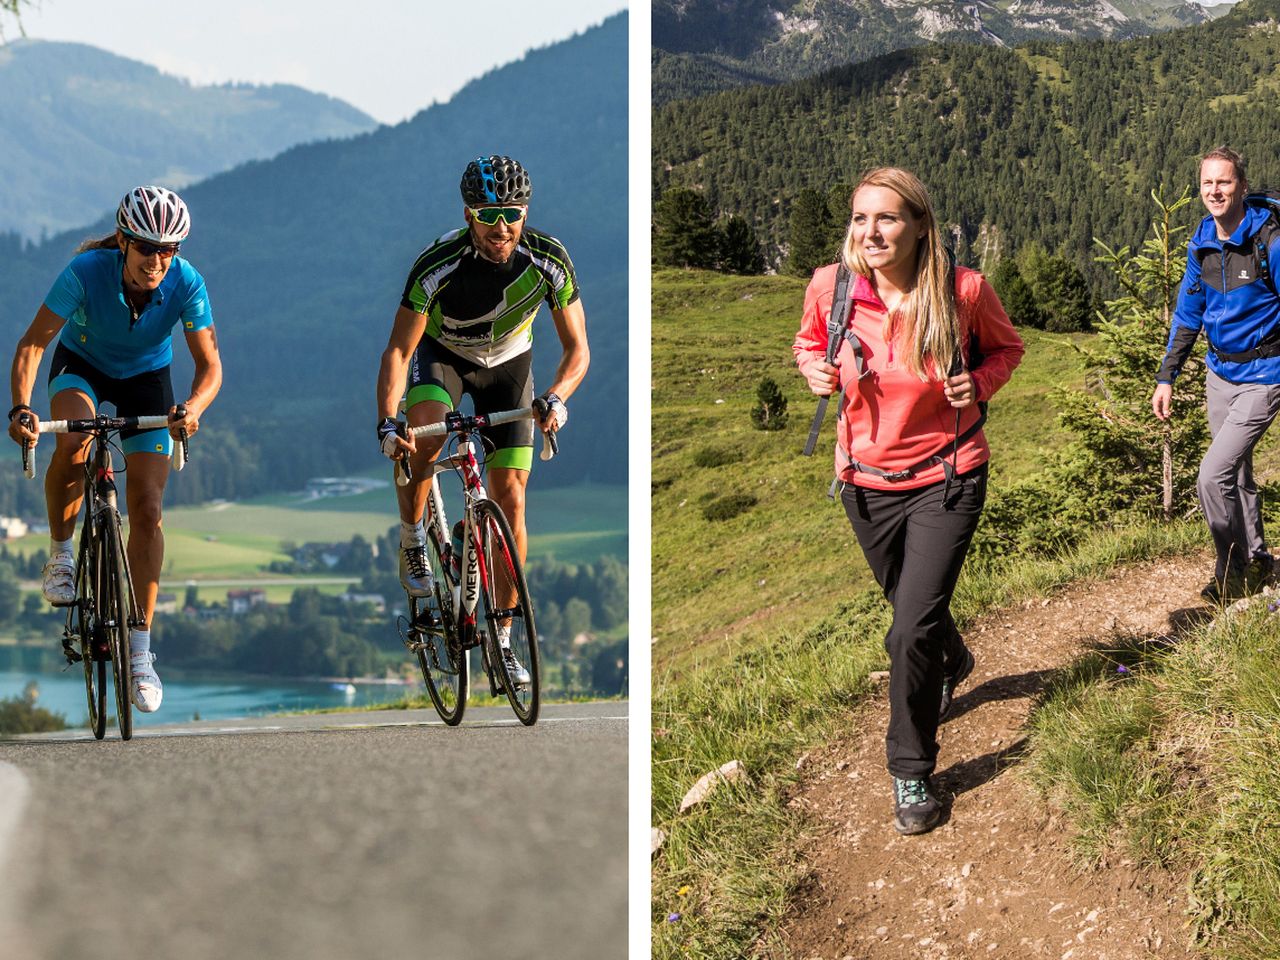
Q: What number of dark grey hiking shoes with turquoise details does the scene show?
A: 2